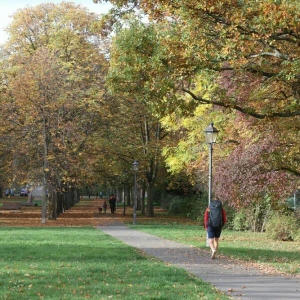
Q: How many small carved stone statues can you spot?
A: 0